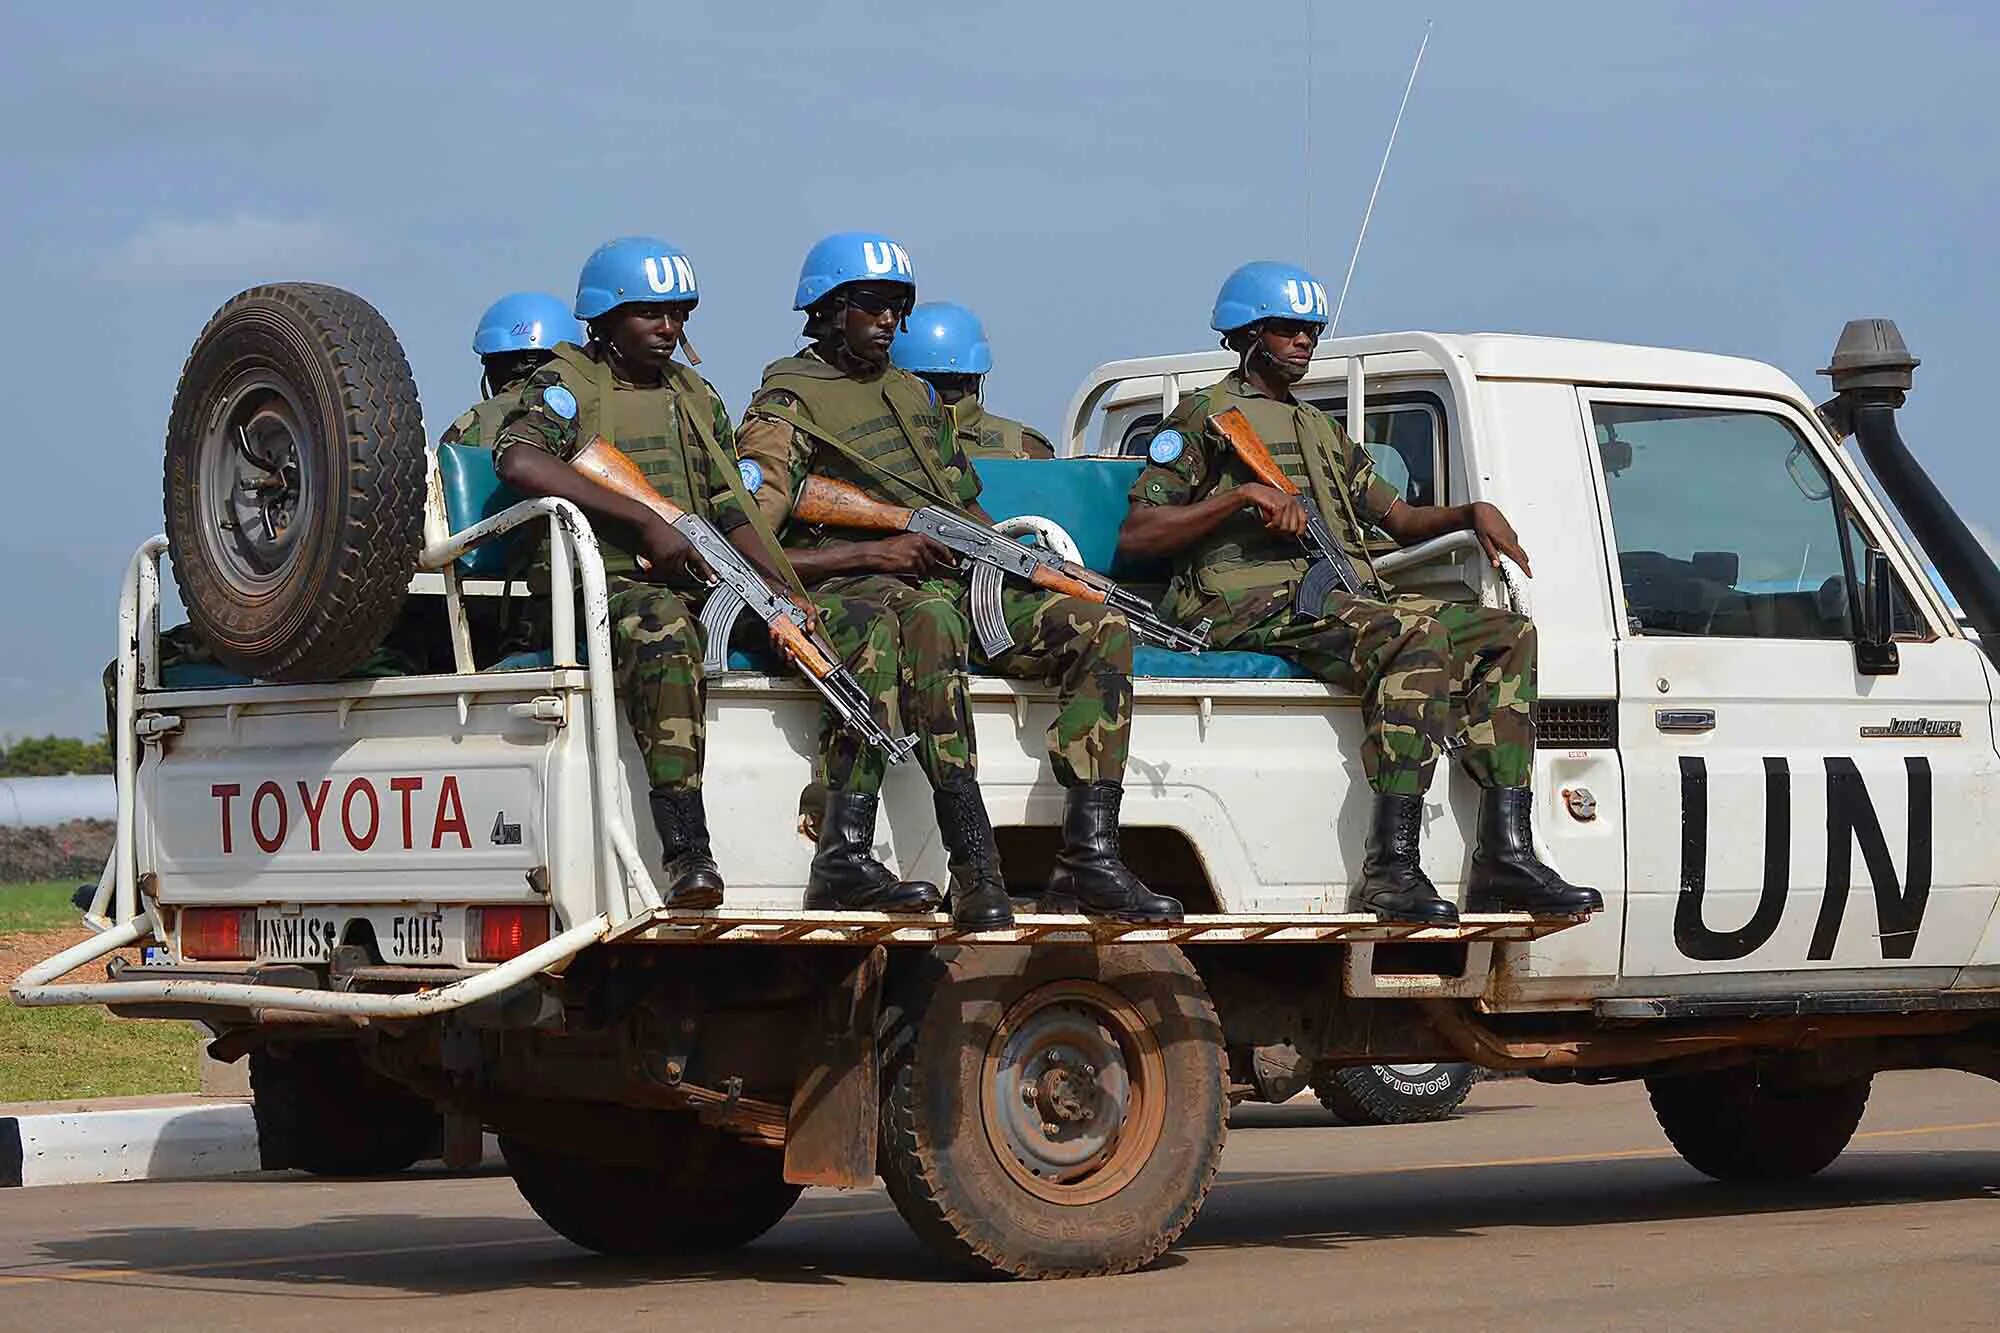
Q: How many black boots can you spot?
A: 6